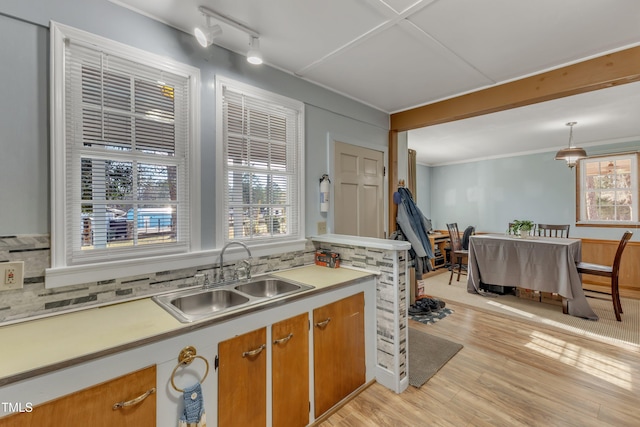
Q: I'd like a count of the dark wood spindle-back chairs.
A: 4